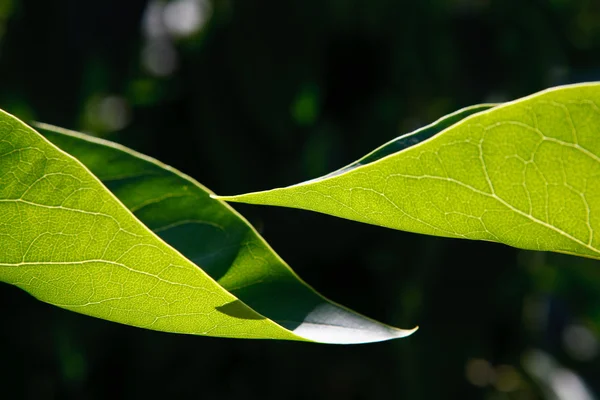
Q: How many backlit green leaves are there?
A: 2